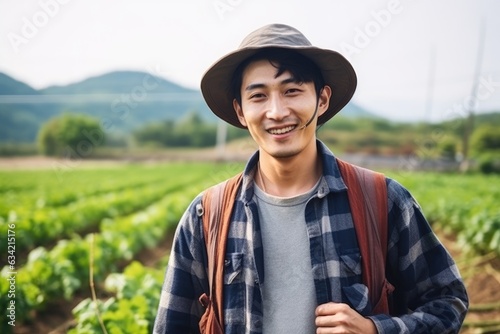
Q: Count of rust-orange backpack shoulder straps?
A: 2